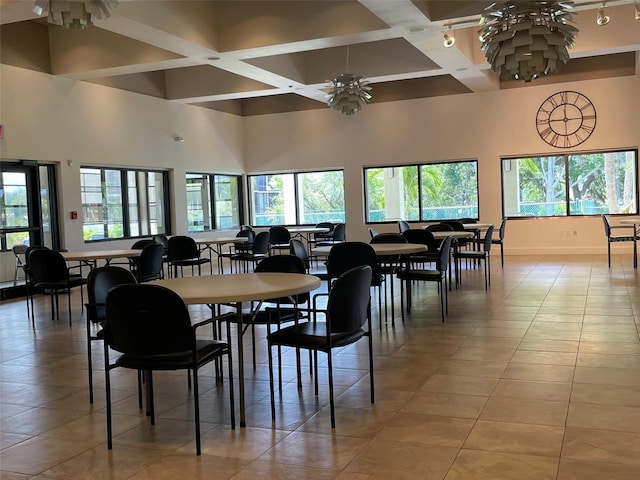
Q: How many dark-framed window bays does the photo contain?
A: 5